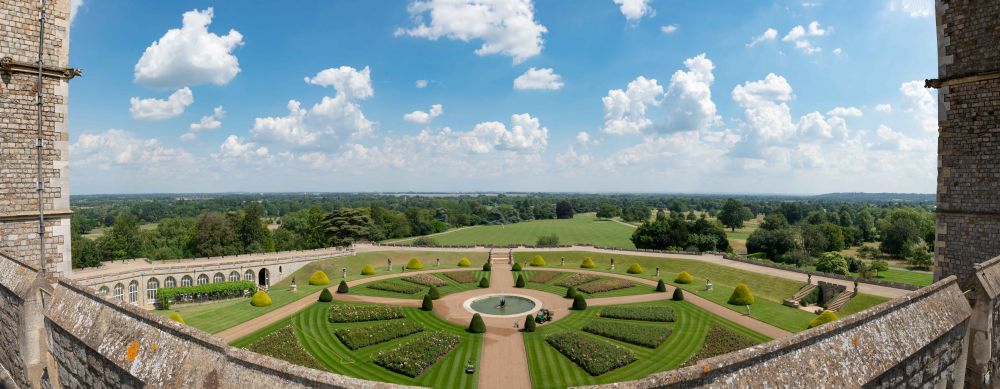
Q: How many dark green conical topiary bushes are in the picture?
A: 14